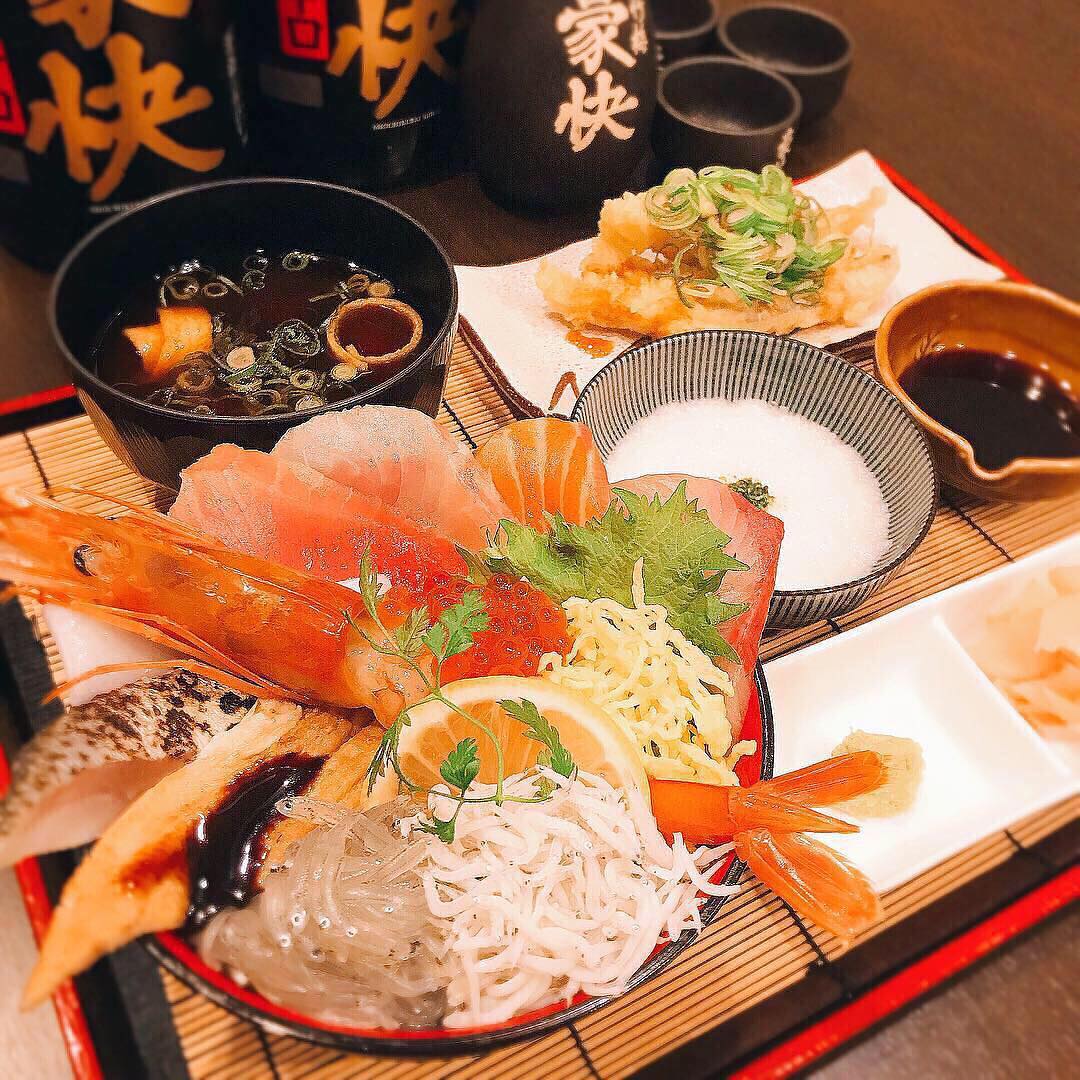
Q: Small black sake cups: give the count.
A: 3